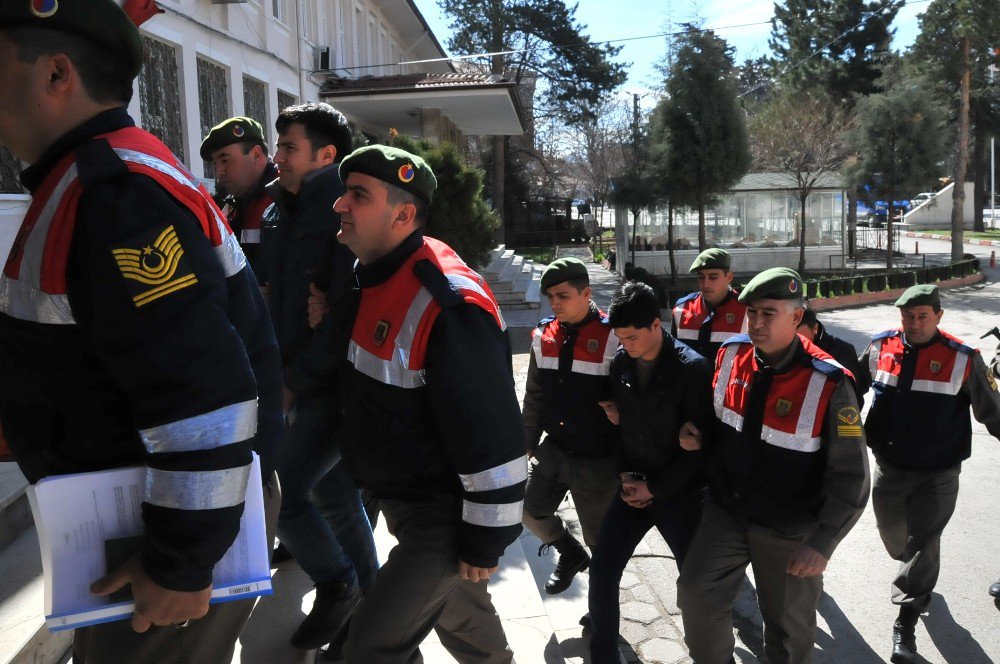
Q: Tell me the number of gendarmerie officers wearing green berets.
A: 7